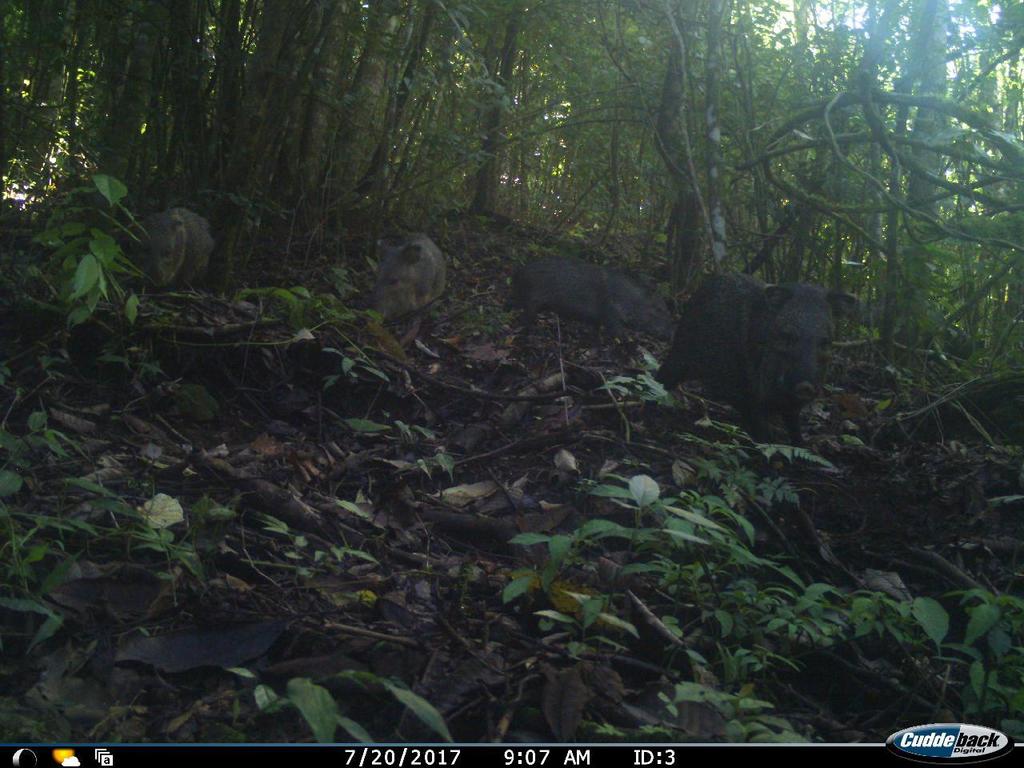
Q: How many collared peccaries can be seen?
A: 4